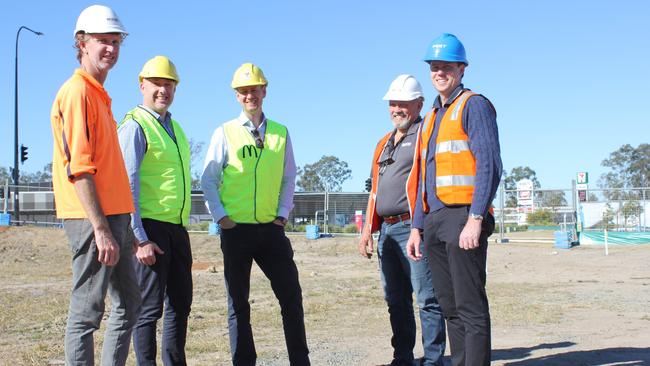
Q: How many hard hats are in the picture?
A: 5